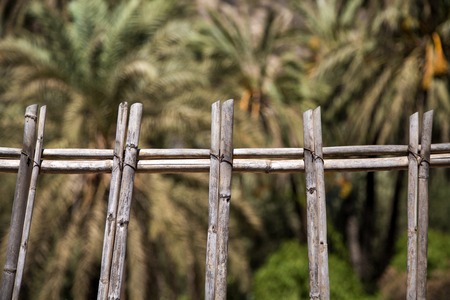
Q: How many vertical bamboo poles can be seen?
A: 10